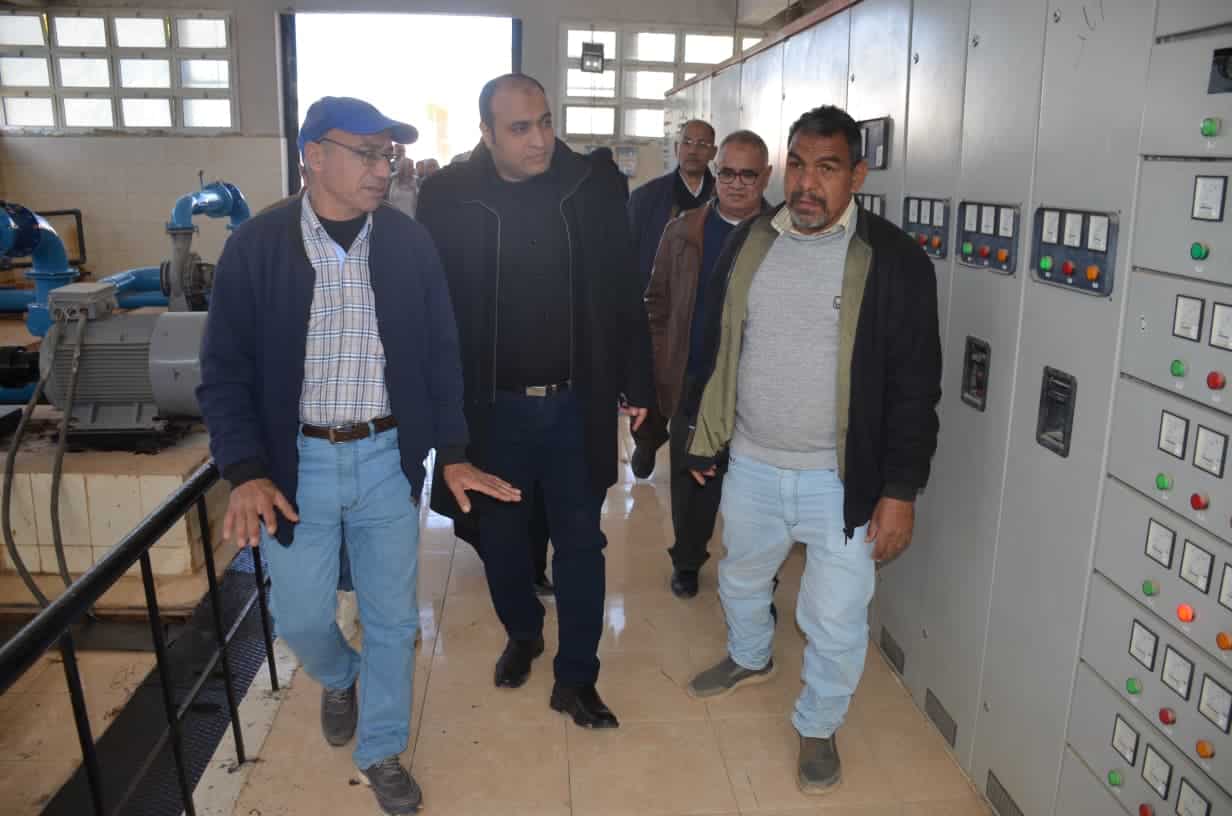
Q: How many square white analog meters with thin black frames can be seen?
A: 14